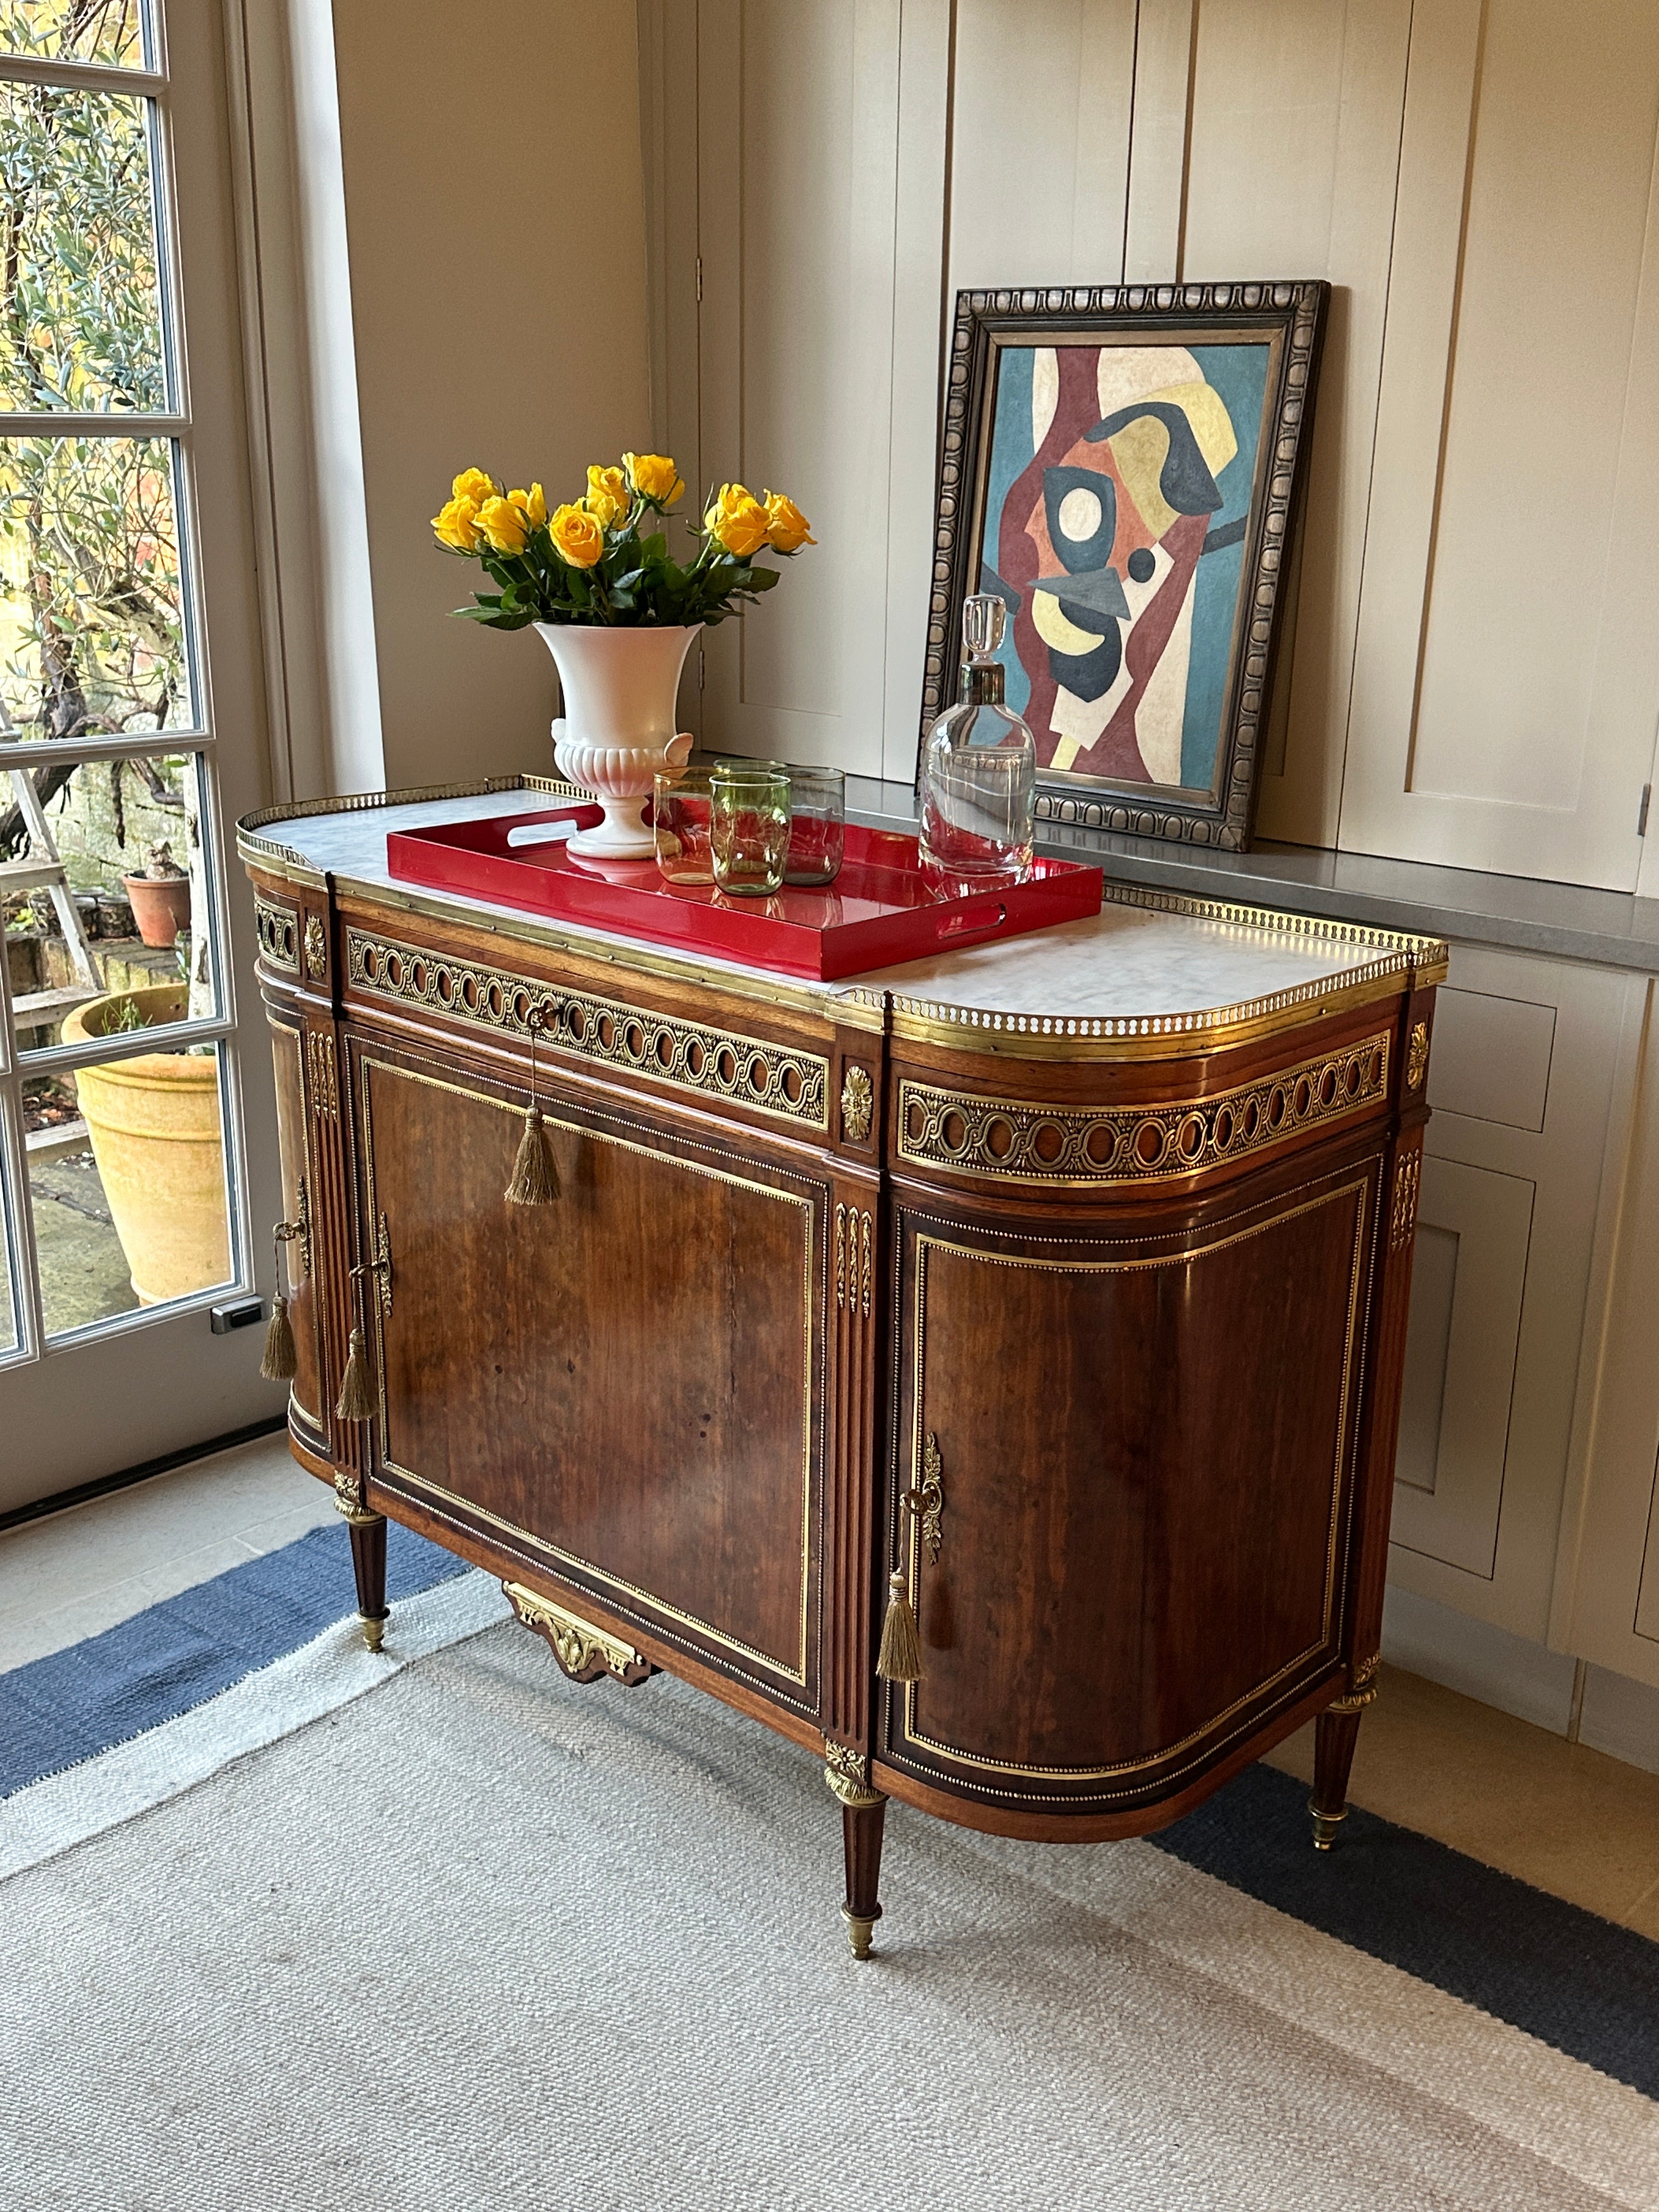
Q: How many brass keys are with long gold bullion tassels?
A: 4